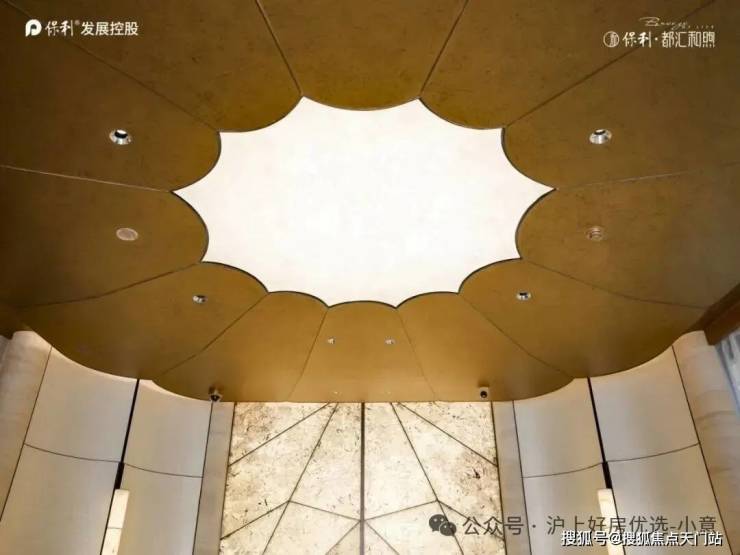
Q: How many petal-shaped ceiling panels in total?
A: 12